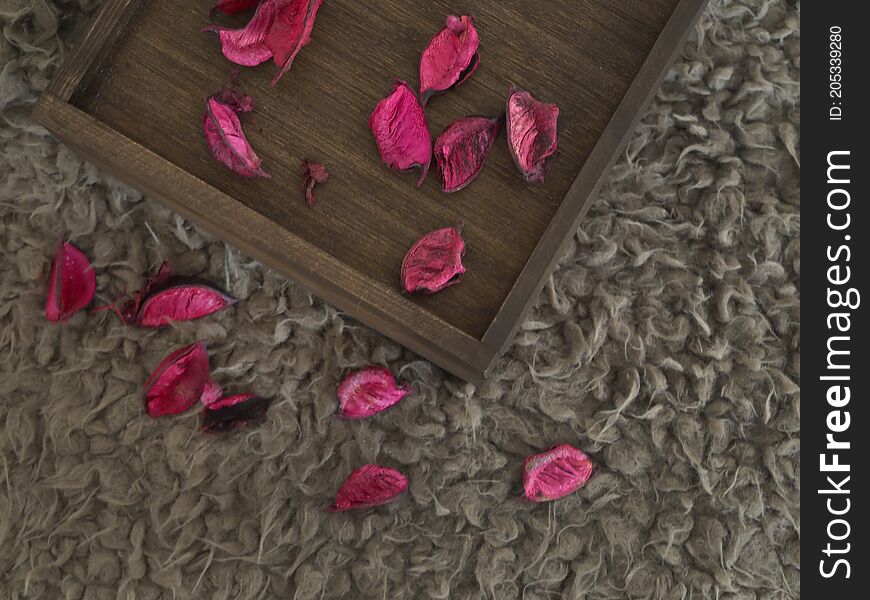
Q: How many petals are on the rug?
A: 7